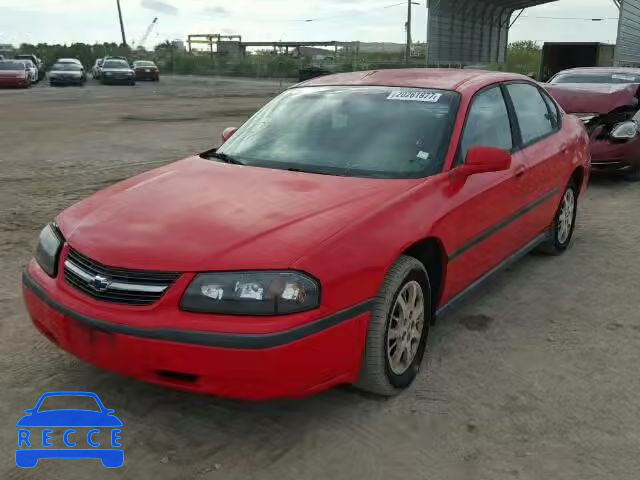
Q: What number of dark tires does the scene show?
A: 2